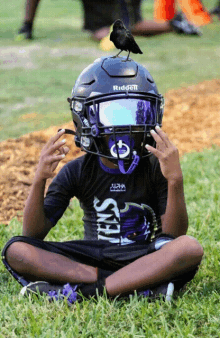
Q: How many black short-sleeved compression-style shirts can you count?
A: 1